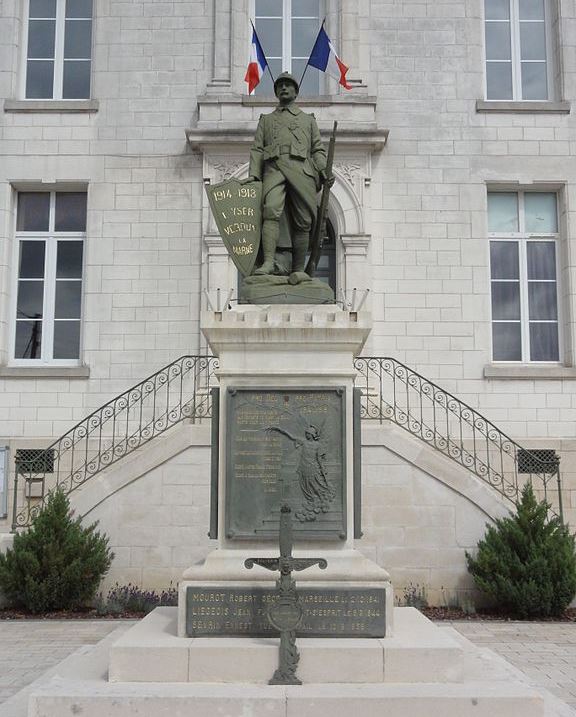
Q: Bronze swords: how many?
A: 1